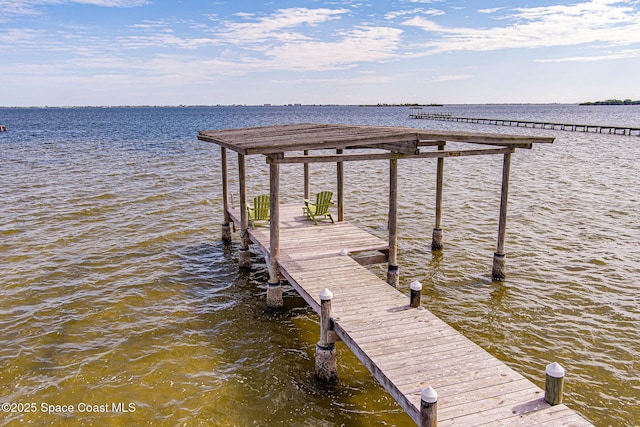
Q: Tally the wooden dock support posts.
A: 12